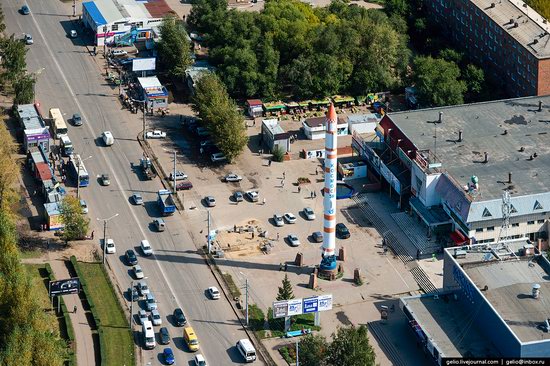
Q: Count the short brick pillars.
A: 4